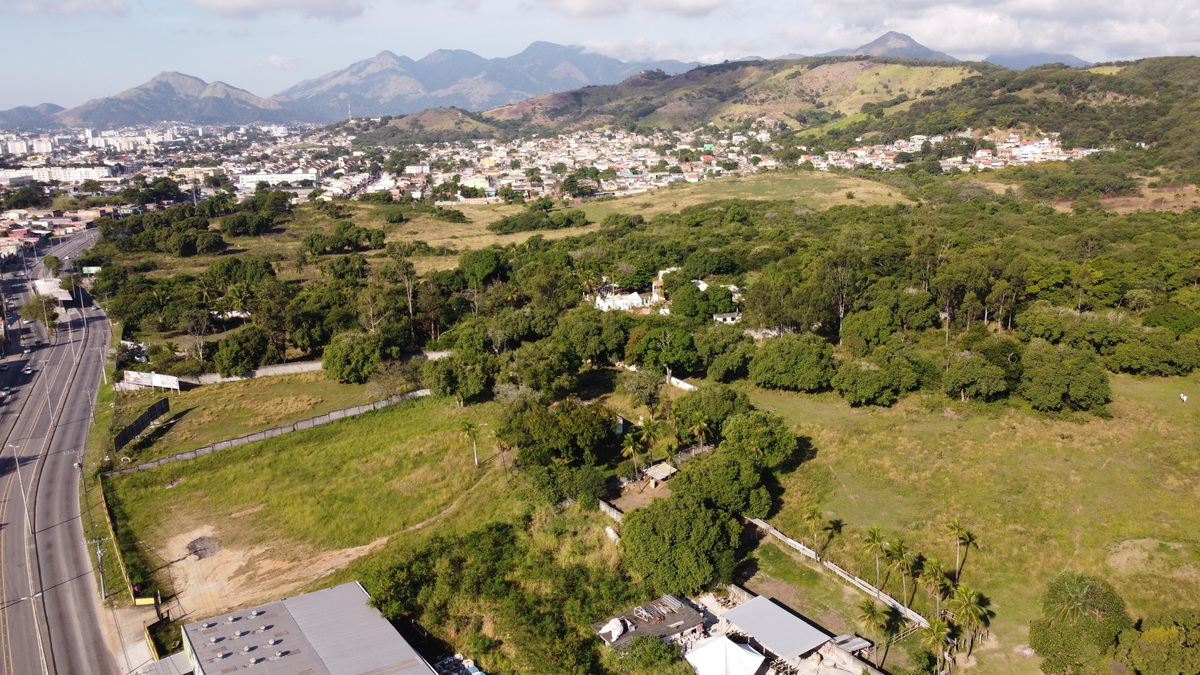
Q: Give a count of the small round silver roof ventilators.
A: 11